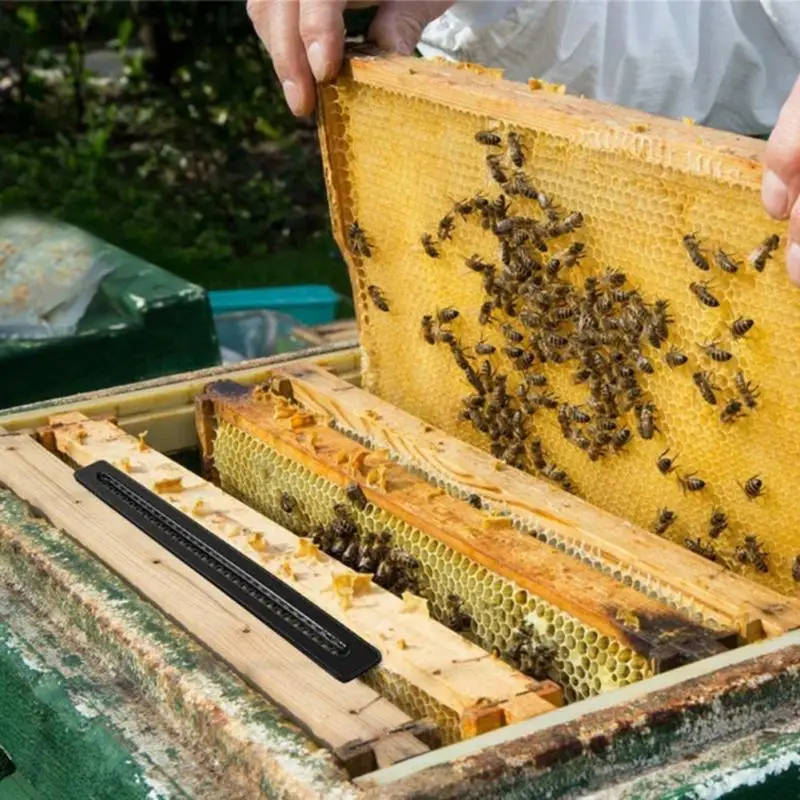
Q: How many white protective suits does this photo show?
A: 1